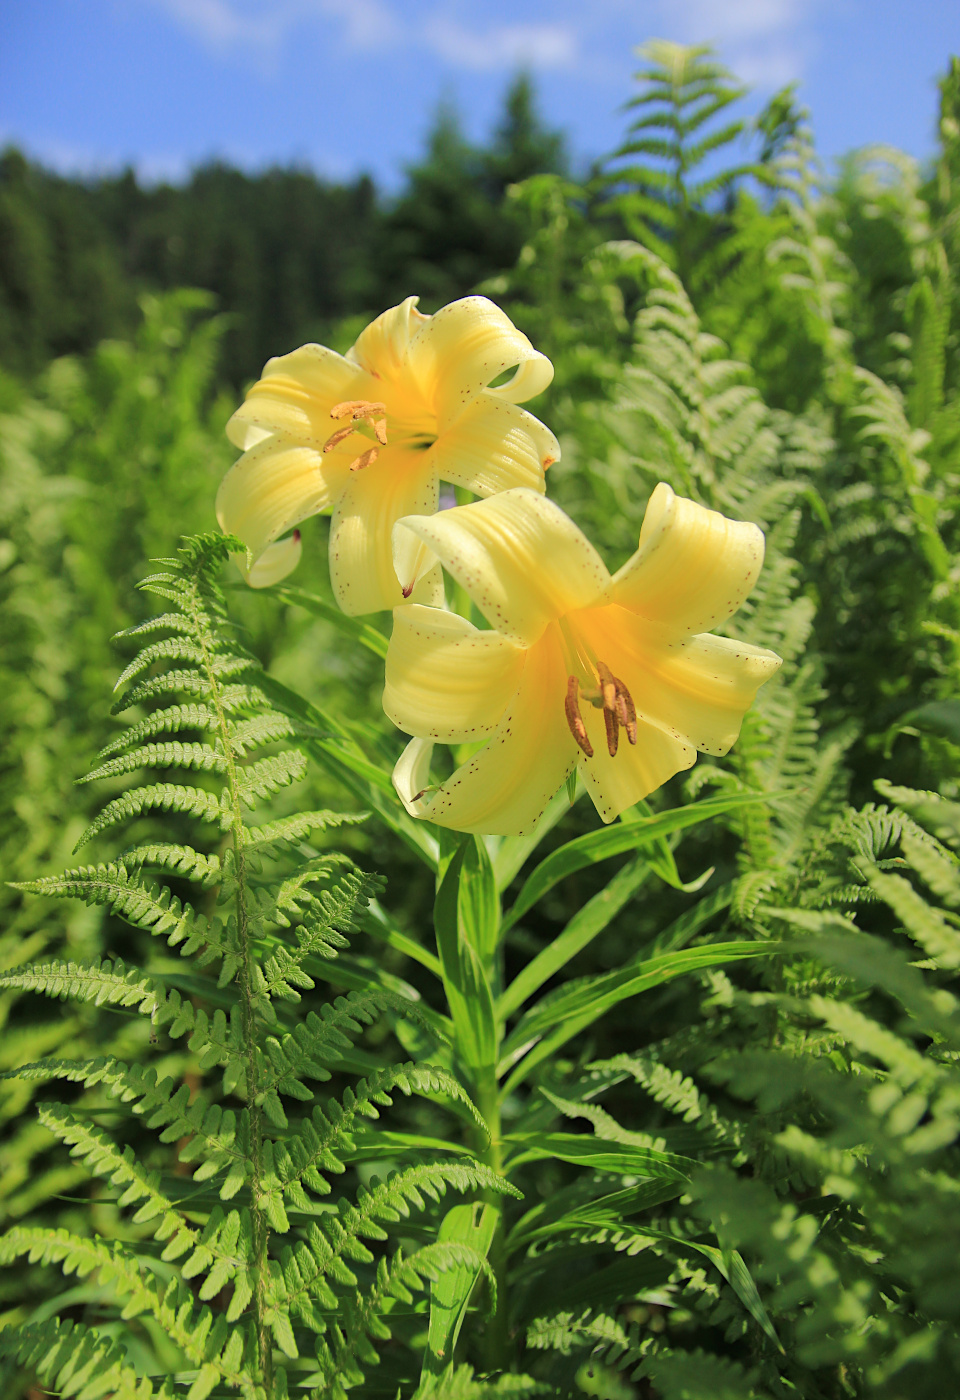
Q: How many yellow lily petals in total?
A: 12